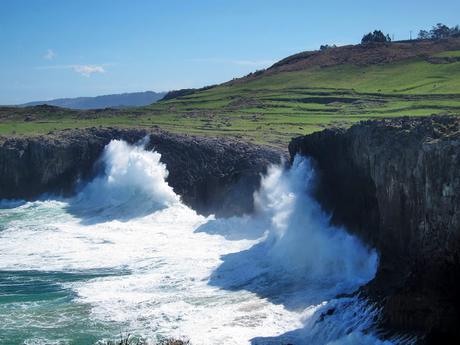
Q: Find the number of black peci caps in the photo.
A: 0